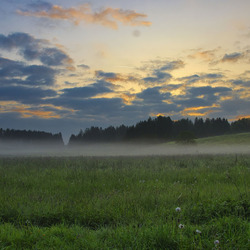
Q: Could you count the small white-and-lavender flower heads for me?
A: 4